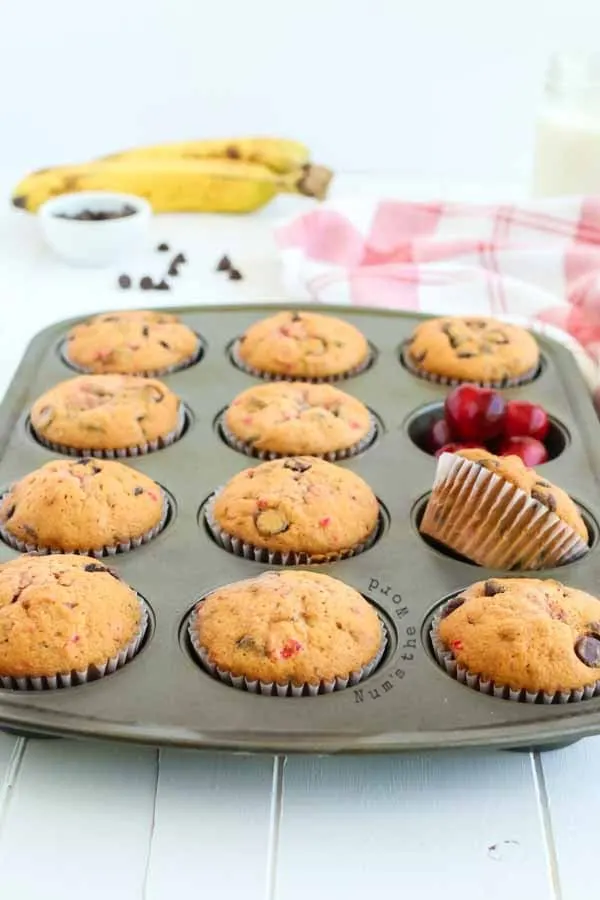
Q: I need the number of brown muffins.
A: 11